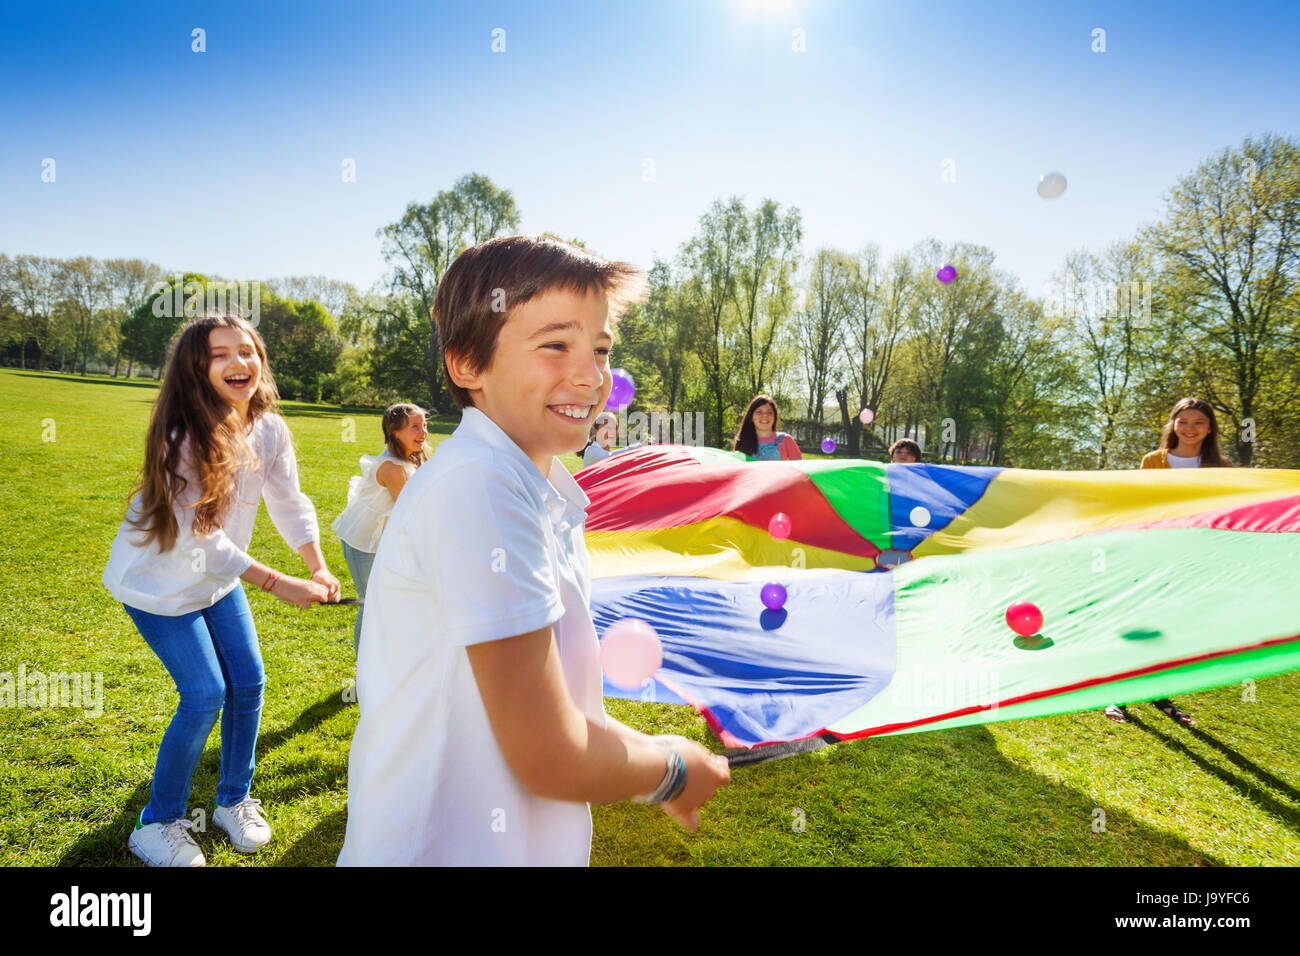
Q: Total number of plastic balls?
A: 10